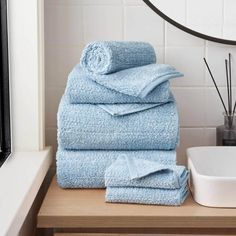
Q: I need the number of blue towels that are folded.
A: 5